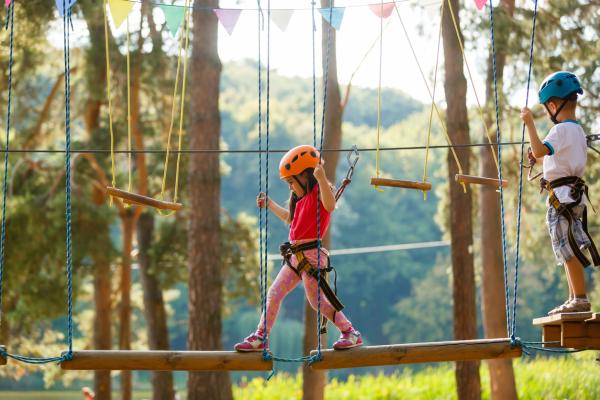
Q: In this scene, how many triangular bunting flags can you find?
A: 9